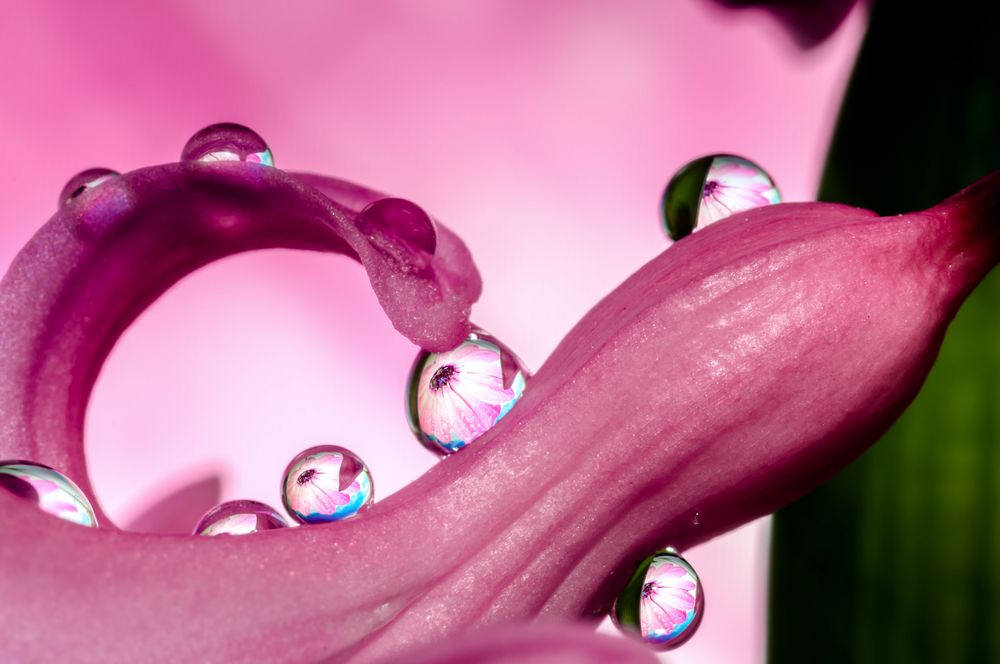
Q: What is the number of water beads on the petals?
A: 9